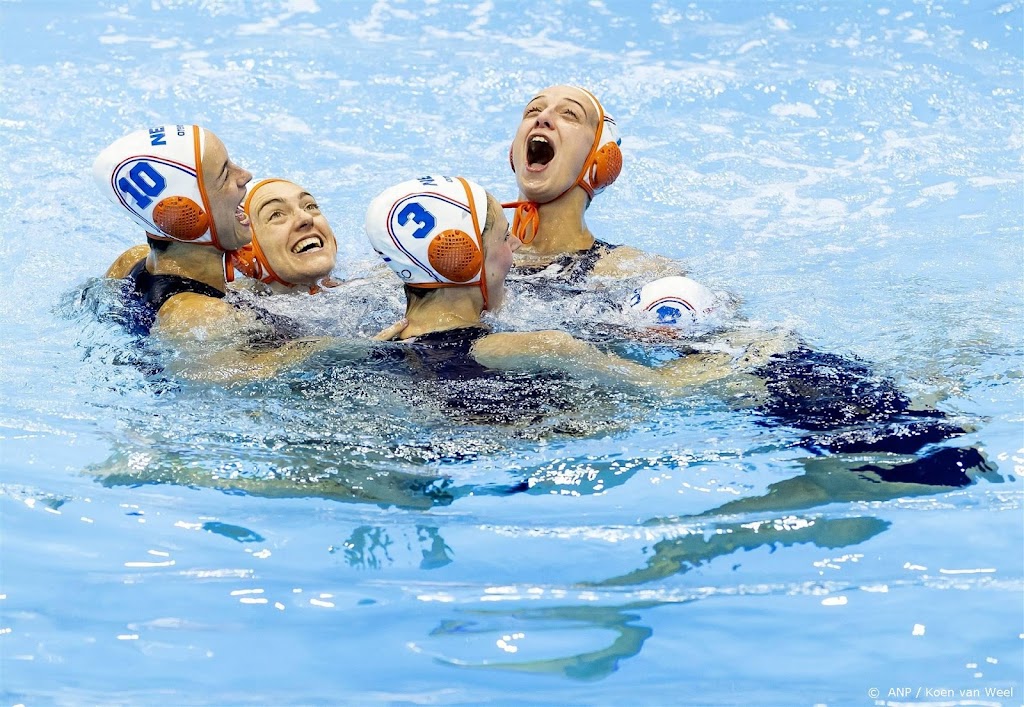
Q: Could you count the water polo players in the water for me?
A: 5